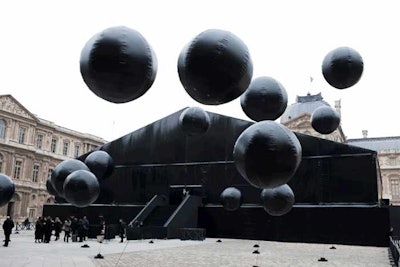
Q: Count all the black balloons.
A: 14